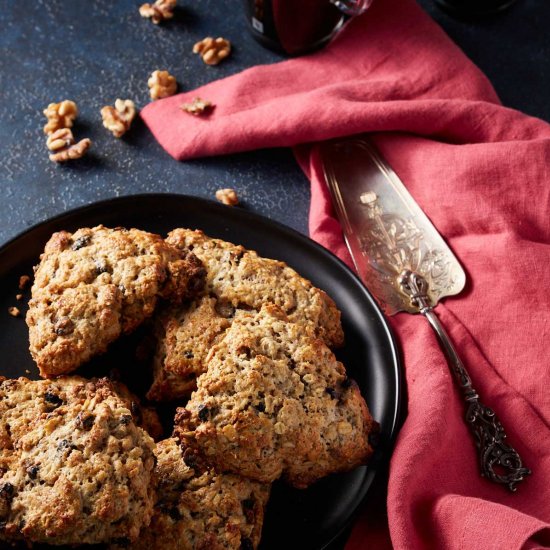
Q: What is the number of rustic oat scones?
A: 6